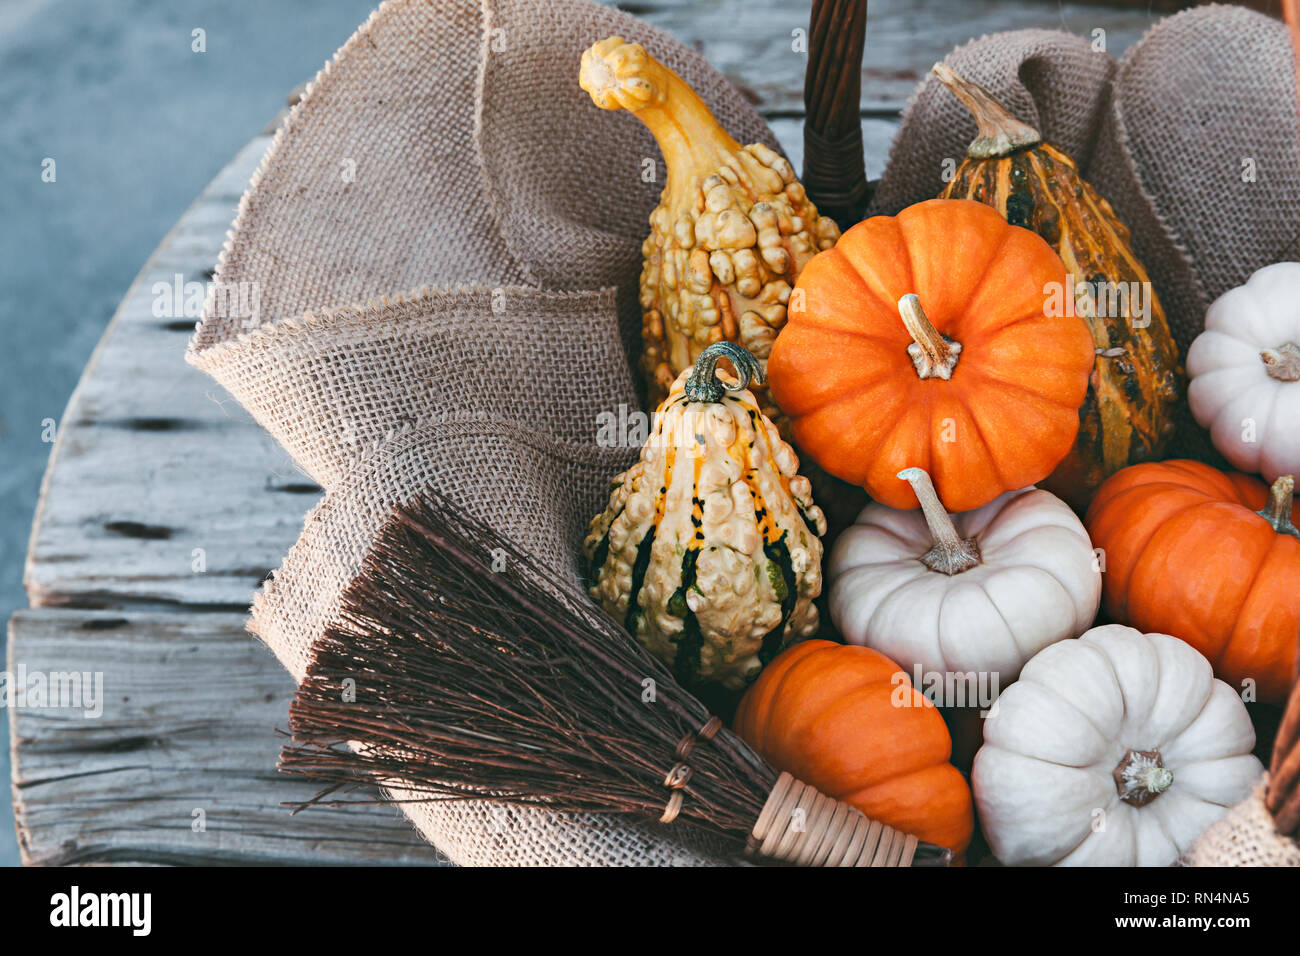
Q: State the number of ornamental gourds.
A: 3